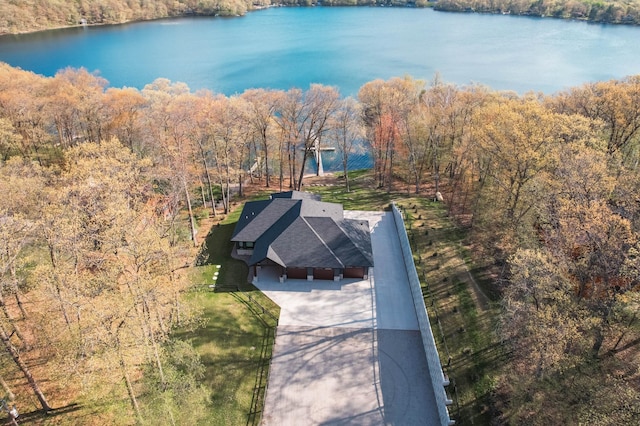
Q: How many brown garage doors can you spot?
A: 3